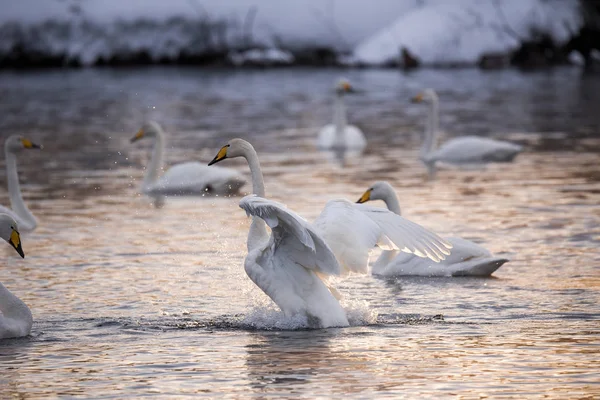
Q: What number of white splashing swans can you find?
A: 1